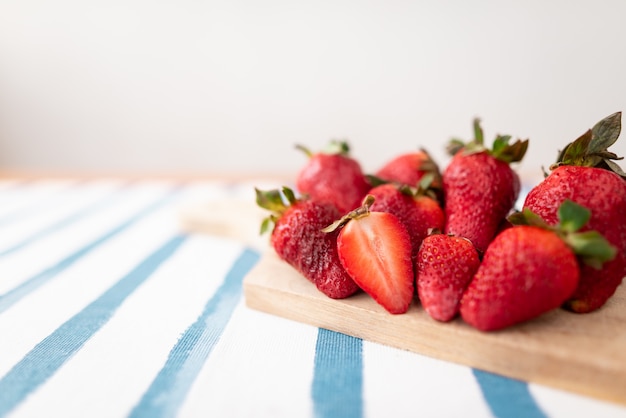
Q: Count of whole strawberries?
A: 8